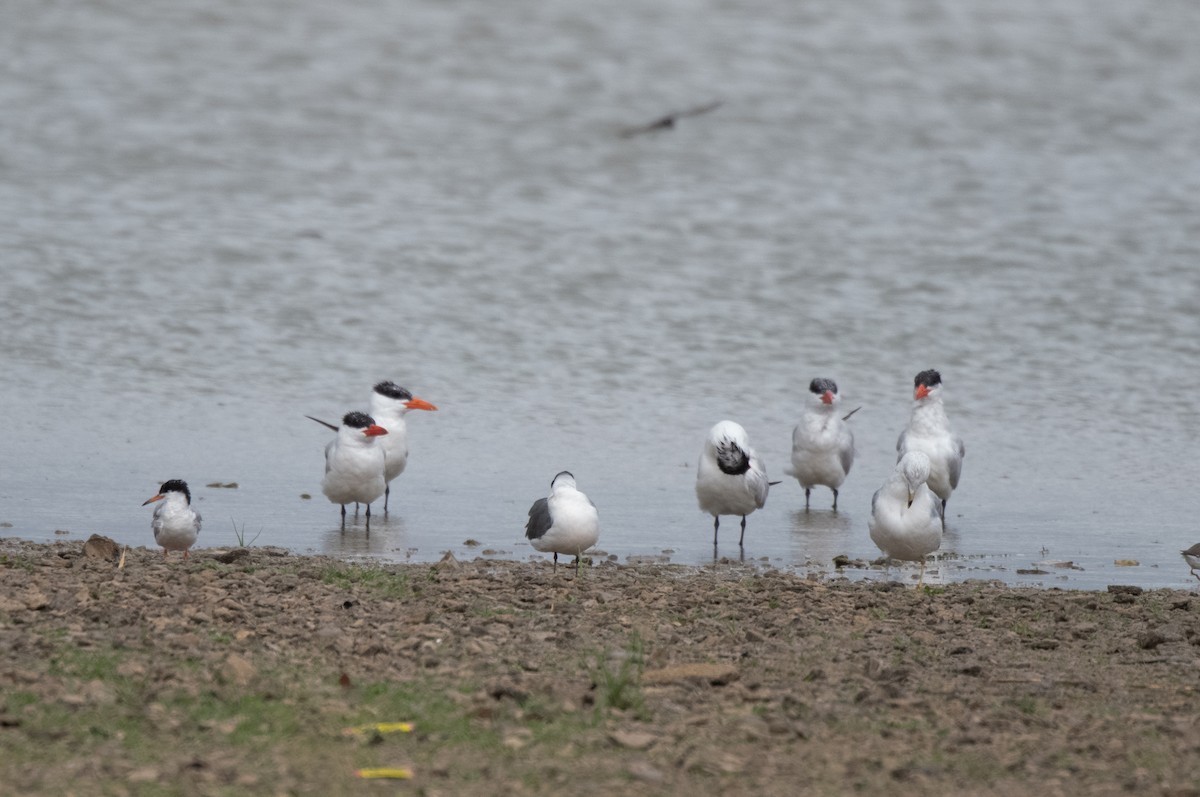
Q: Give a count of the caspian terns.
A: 5